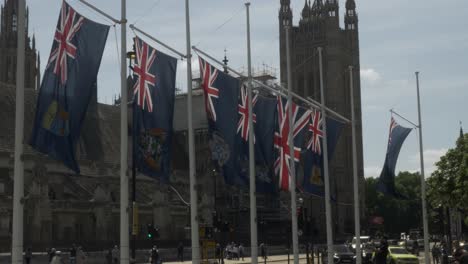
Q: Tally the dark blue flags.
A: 6